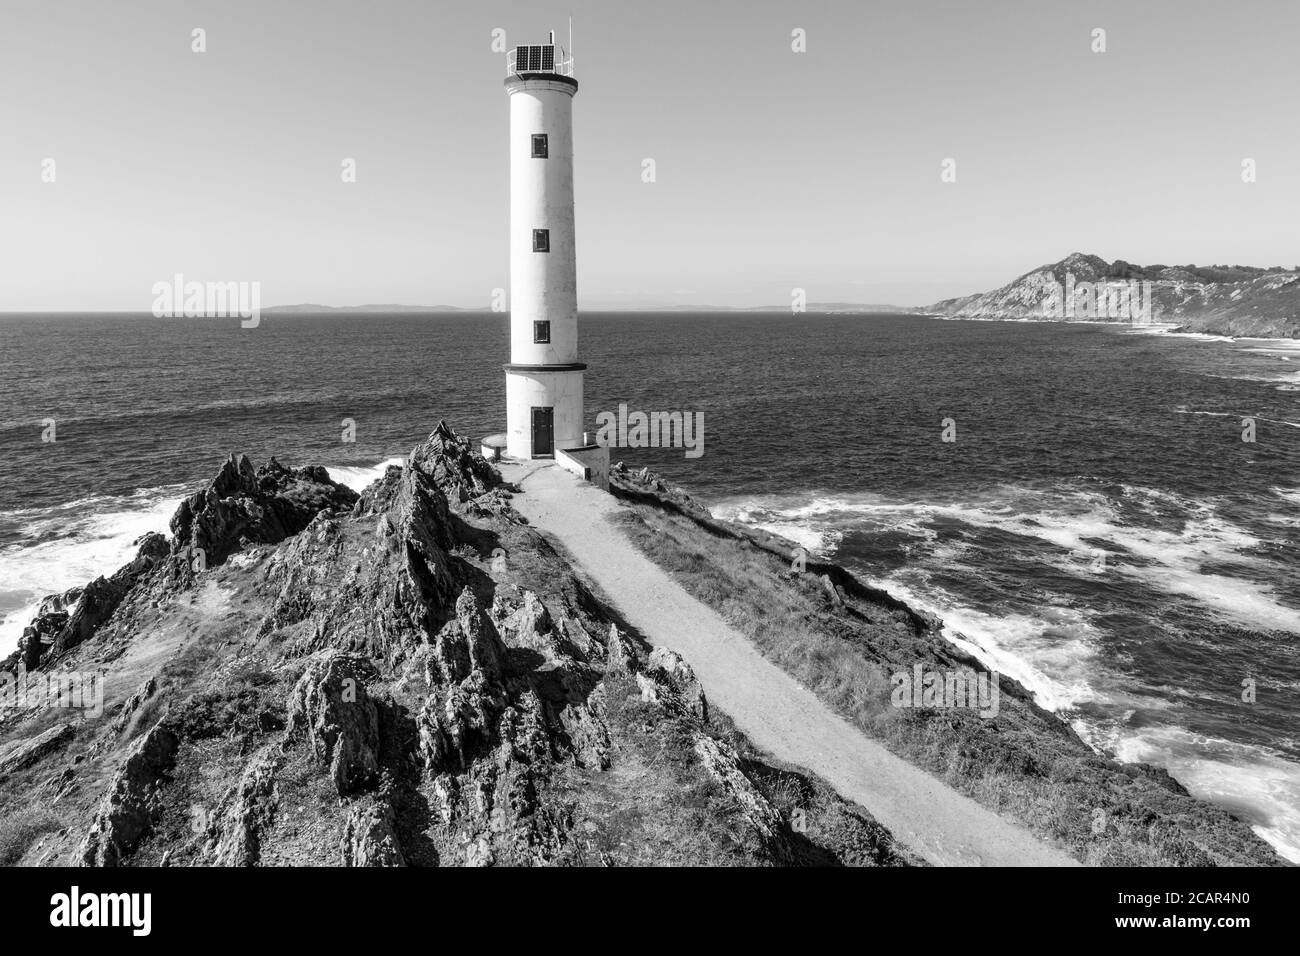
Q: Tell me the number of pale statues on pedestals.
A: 0